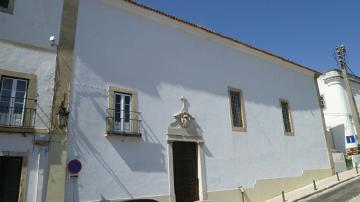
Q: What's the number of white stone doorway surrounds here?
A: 1